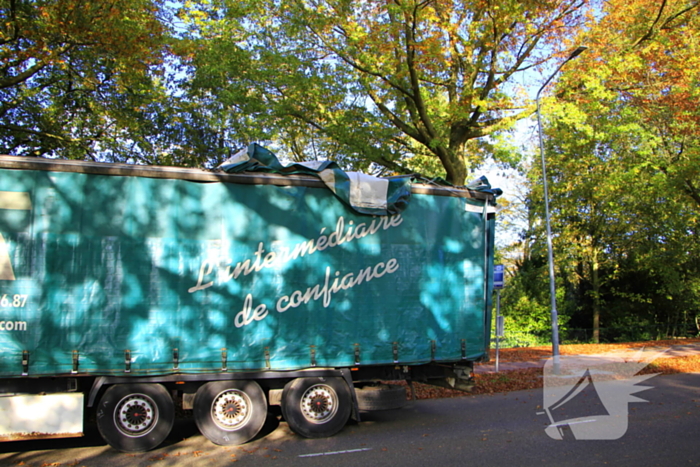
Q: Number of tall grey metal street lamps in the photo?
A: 1